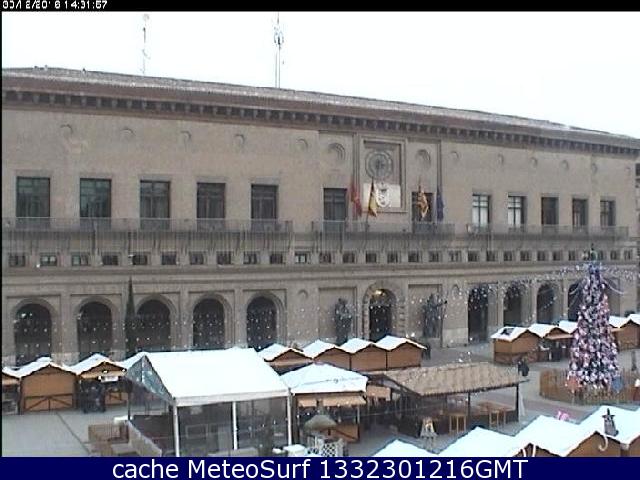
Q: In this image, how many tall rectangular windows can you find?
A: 12